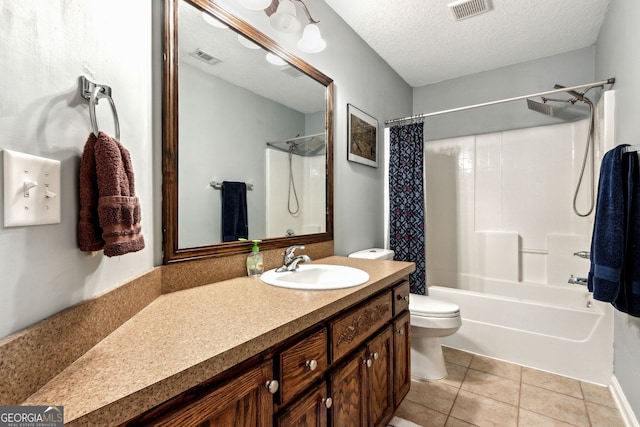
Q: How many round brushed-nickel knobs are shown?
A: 7